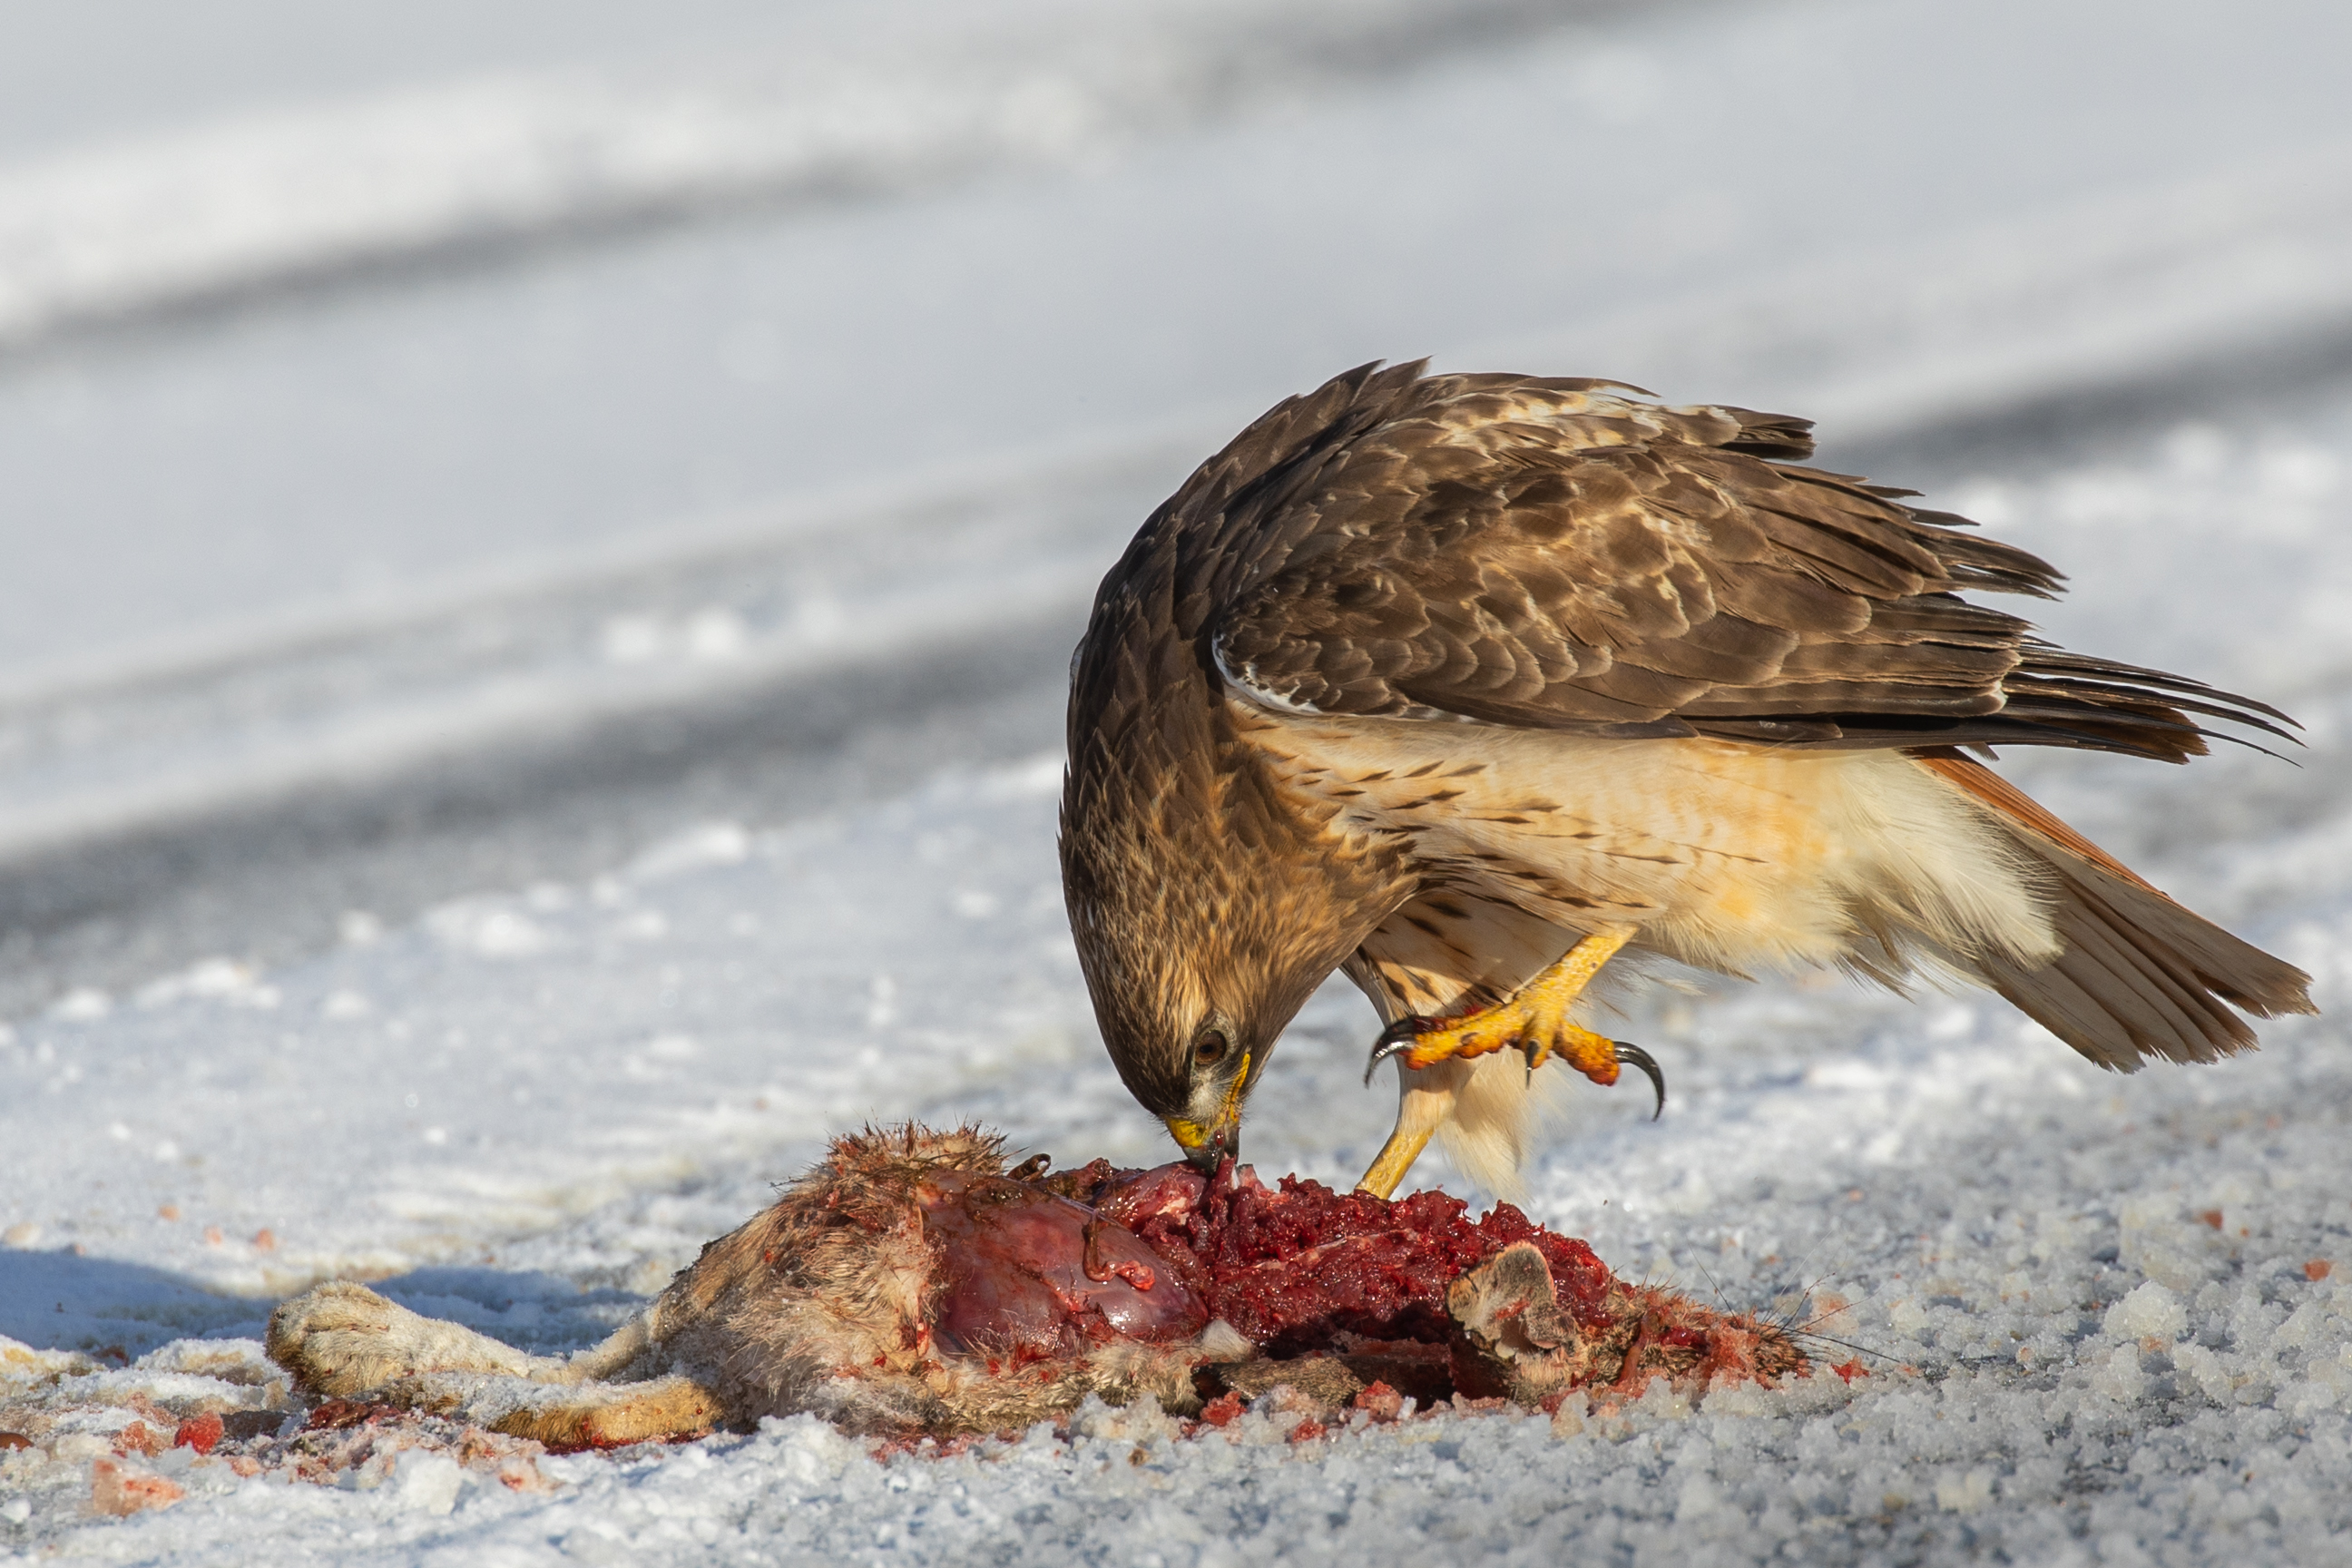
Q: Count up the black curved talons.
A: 3